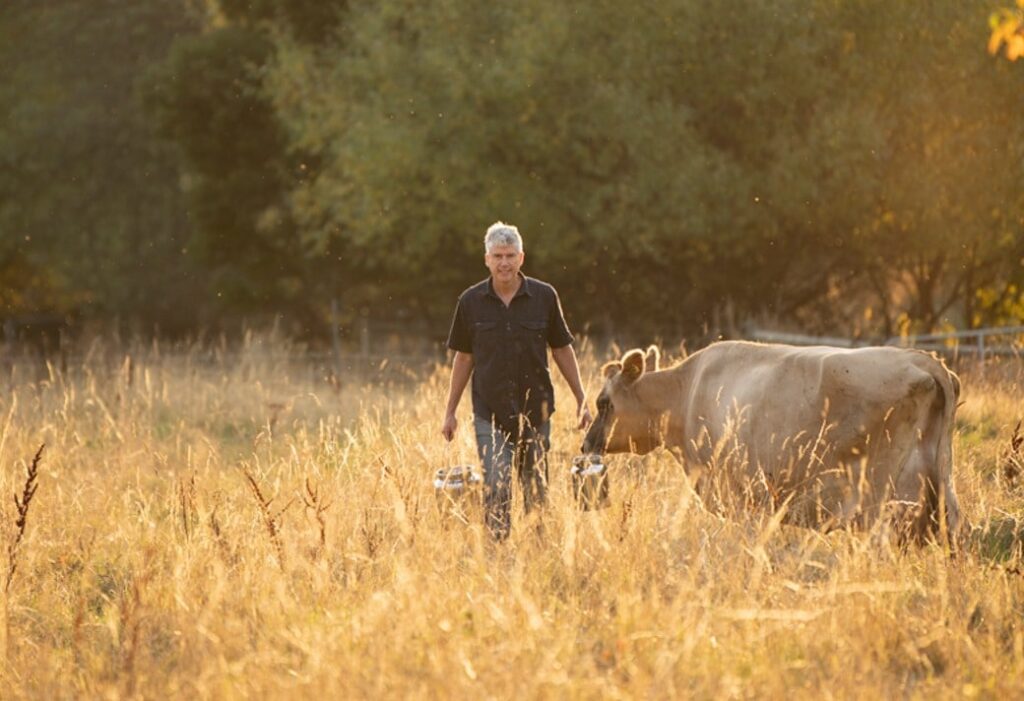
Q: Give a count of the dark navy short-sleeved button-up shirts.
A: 1